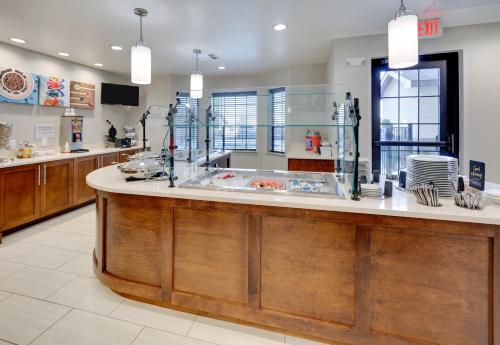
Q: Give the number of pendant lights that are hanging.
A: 3